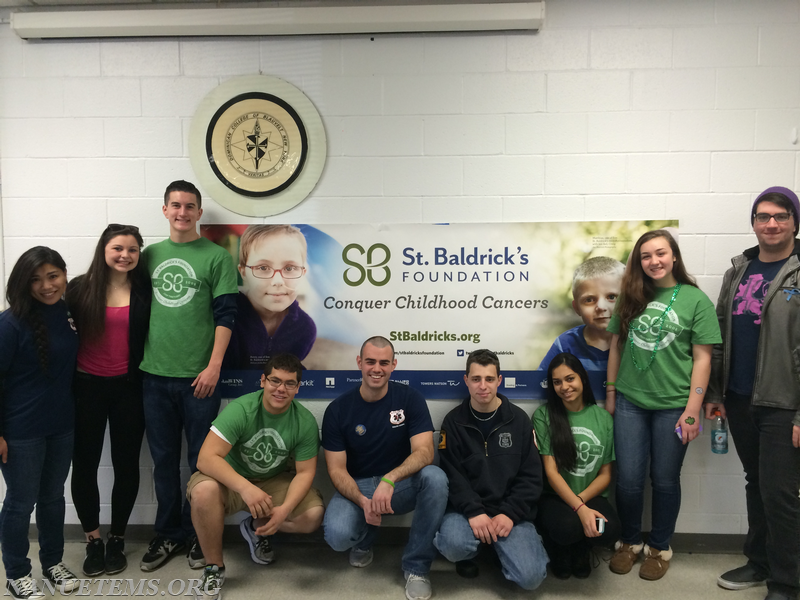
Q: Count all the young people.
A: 9